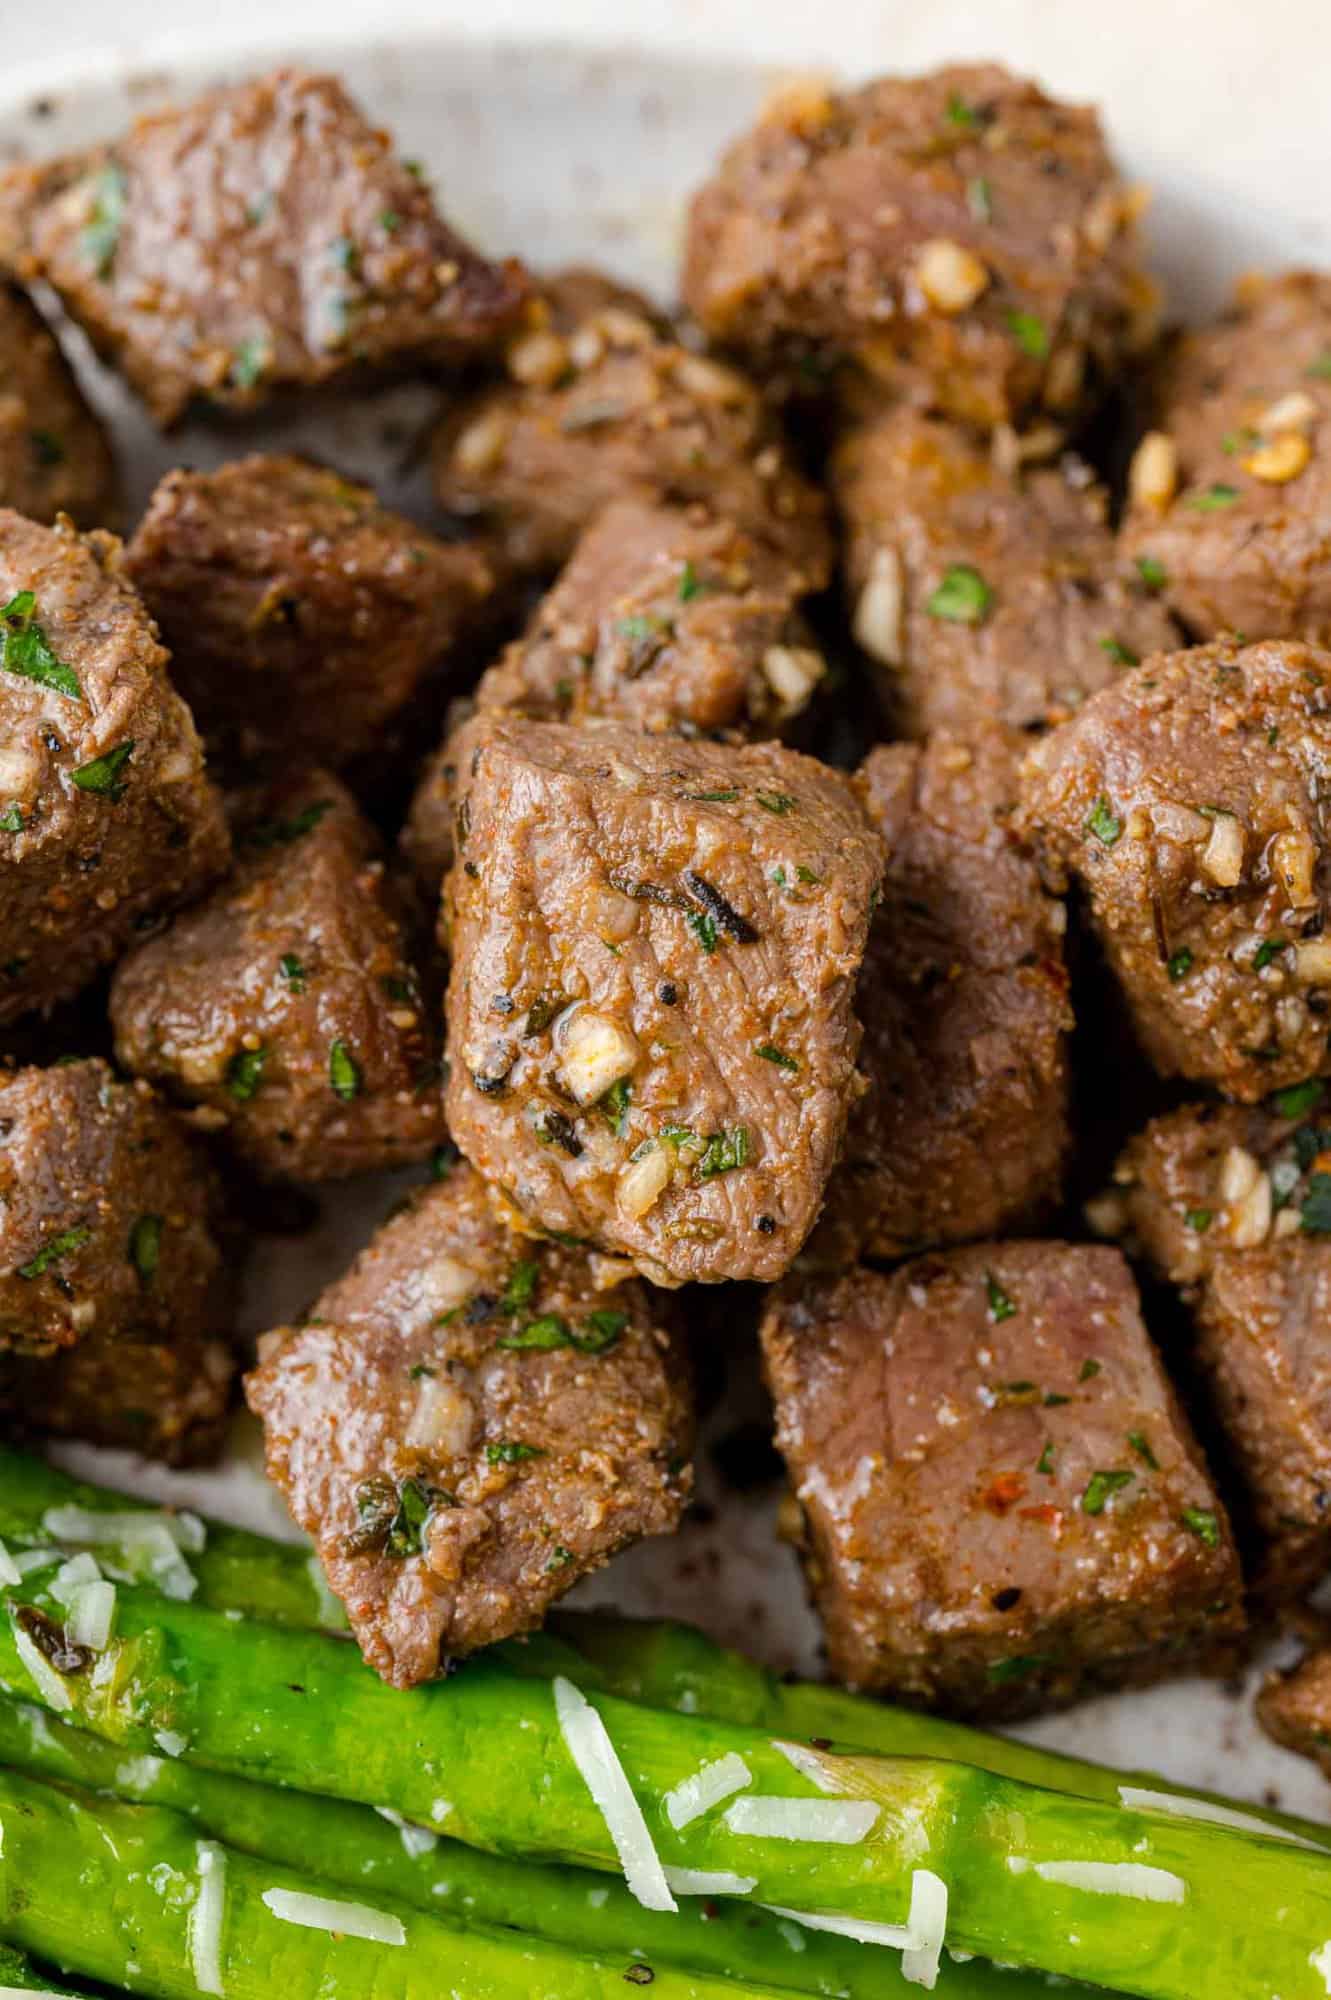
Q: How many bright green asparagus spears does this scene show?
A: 4